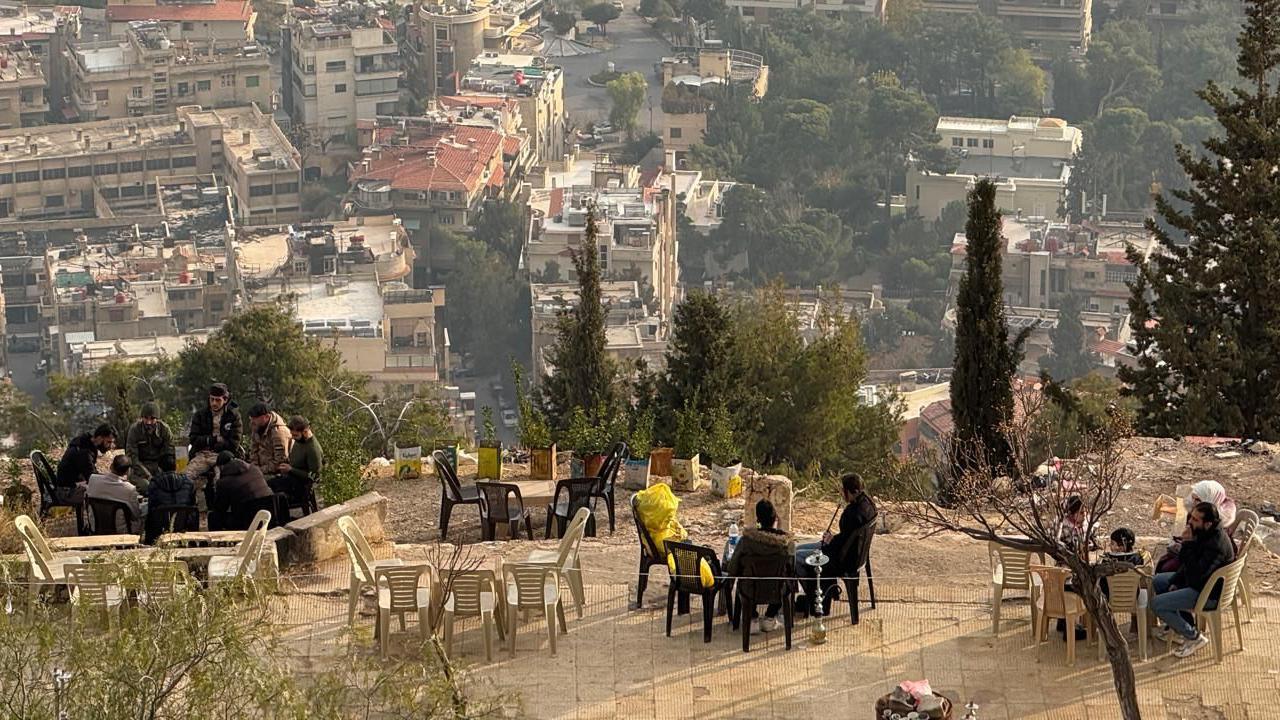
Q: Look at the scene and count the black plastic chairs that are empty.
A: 4